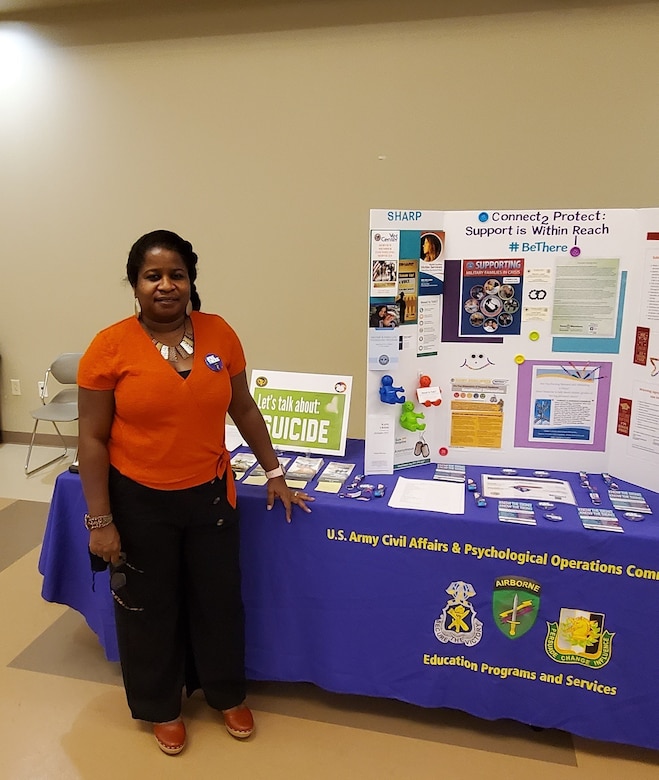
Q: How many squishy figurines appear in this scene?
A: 3